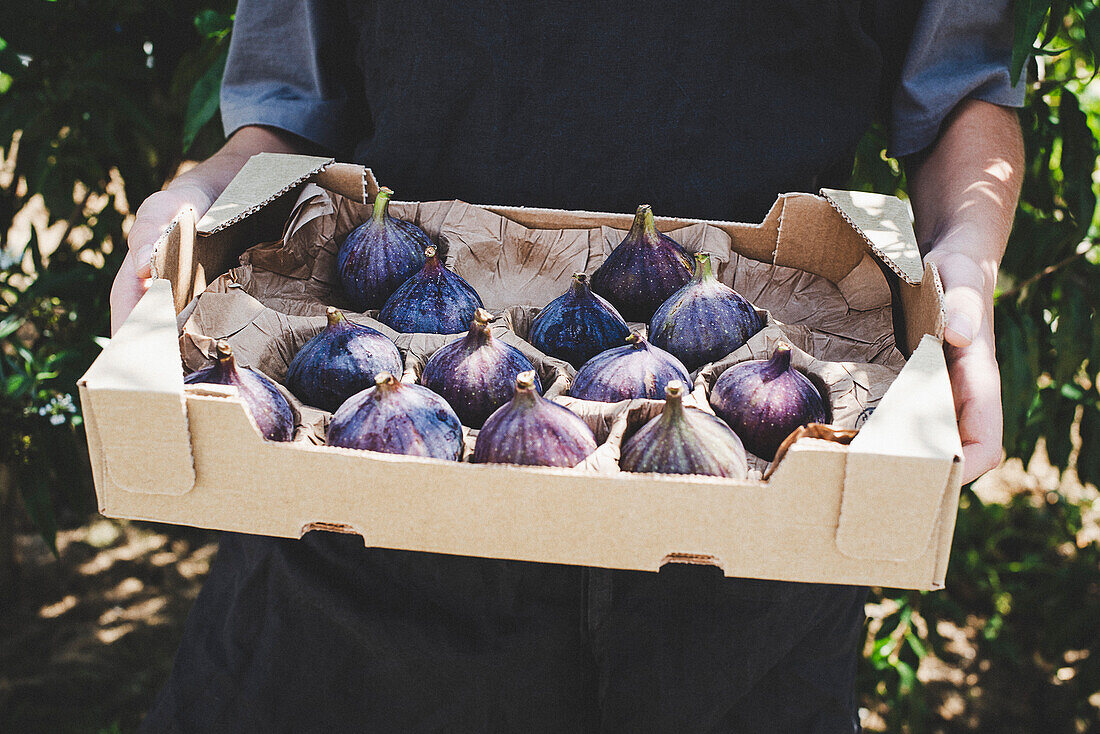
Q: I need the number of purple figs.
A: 13